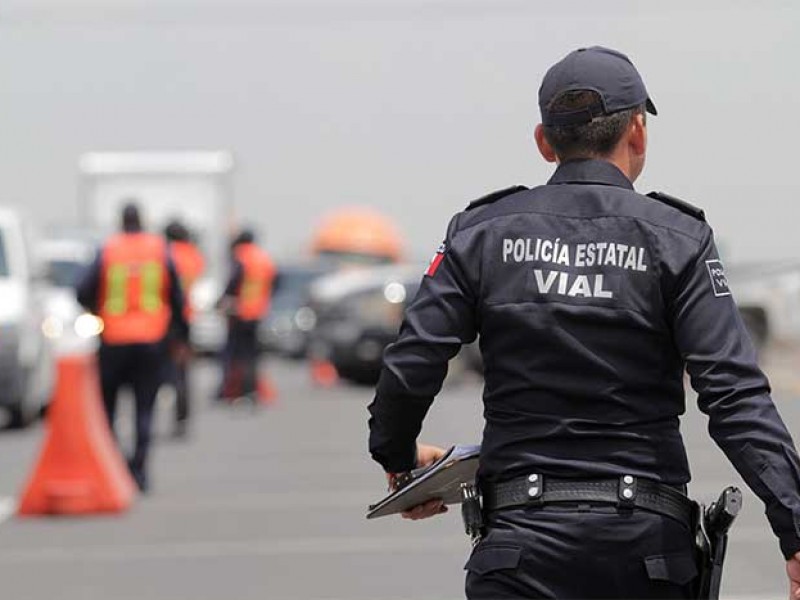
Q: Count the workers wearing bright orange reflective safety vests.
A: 3